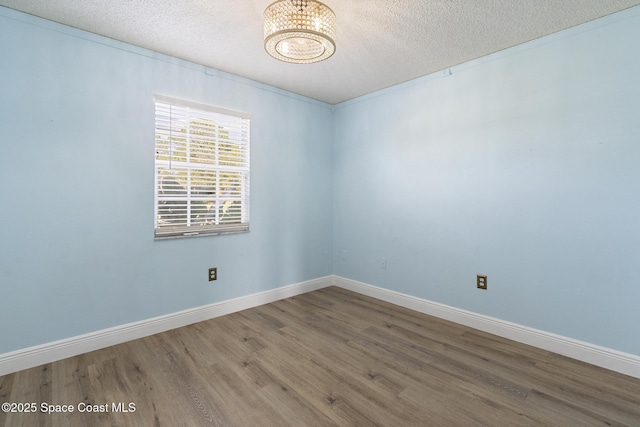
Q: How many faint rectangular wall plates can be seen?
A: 2